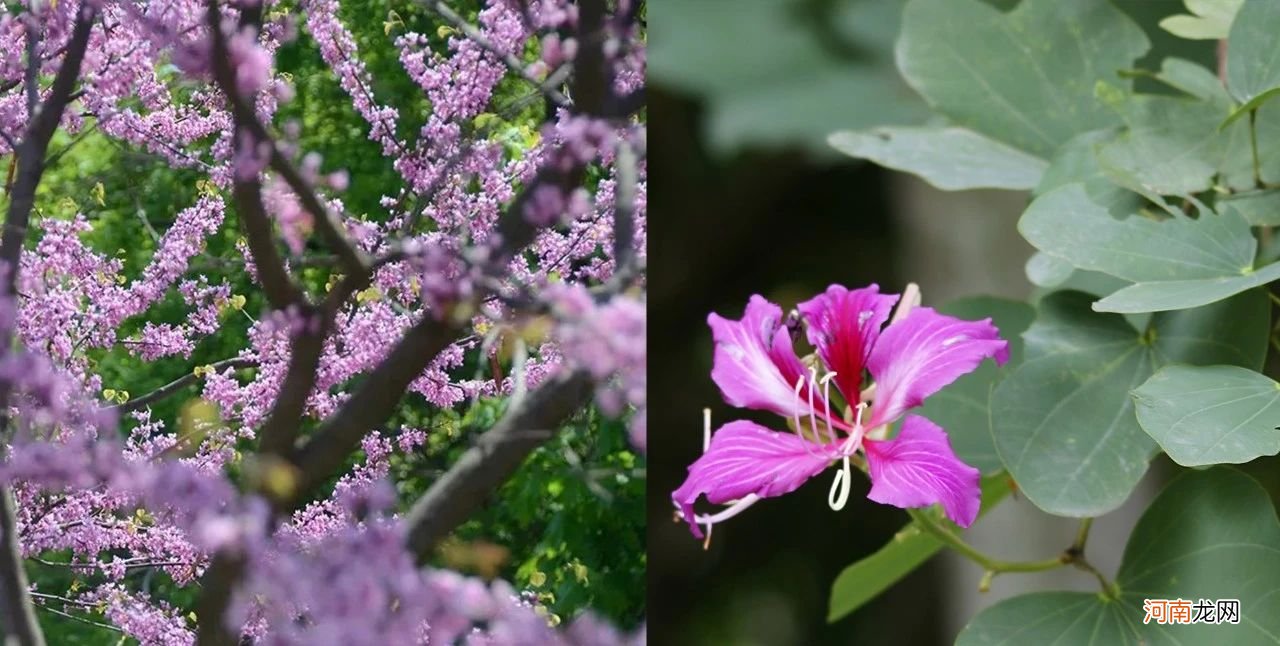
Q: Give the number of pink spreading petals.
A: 5